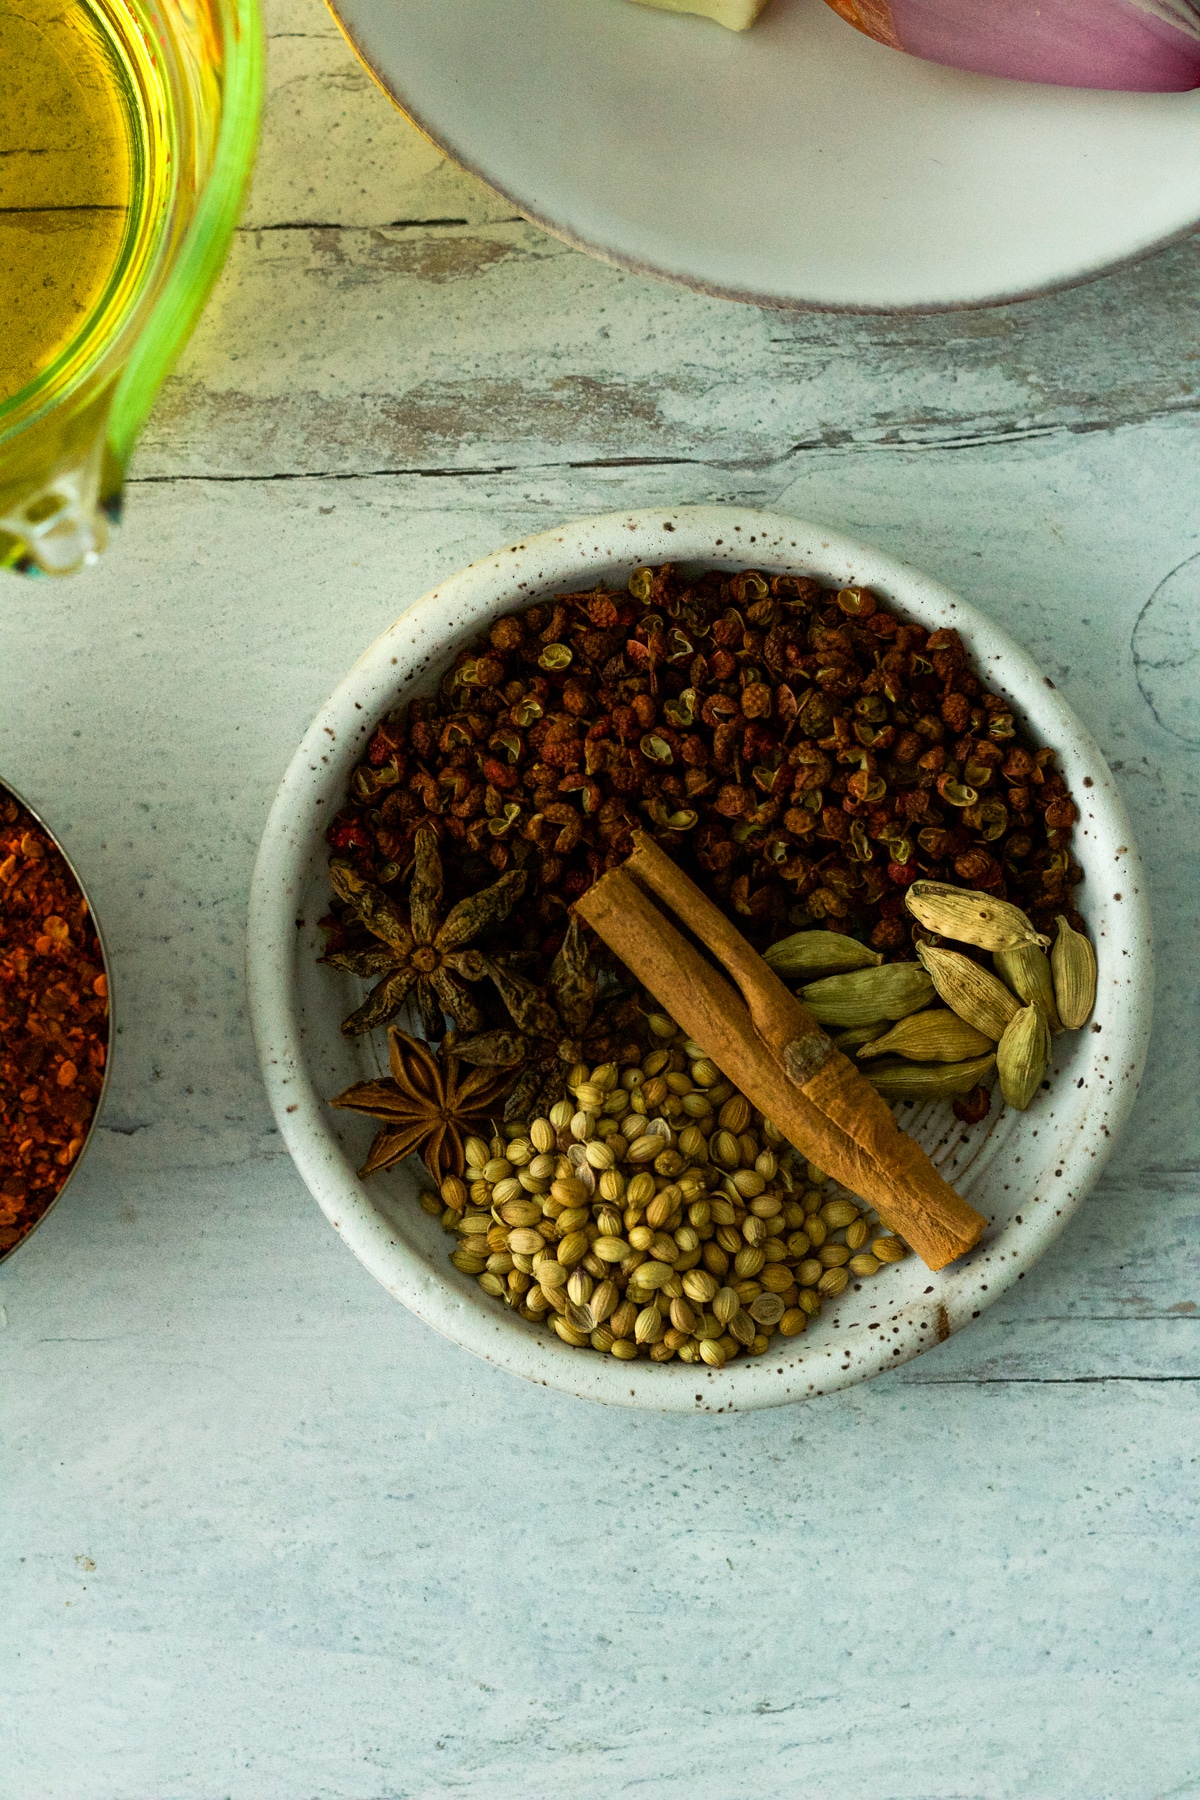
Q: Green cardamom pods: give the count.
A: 10